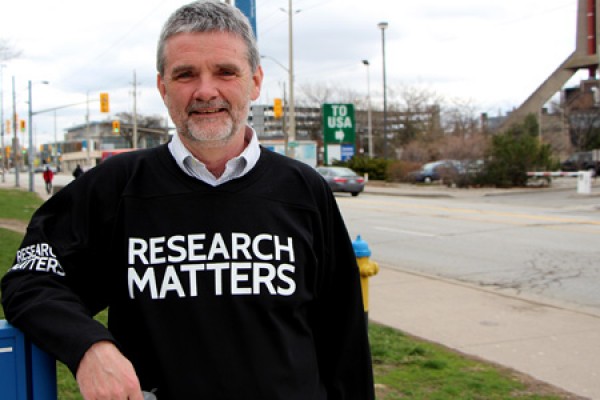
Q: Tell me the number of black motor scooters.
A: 0